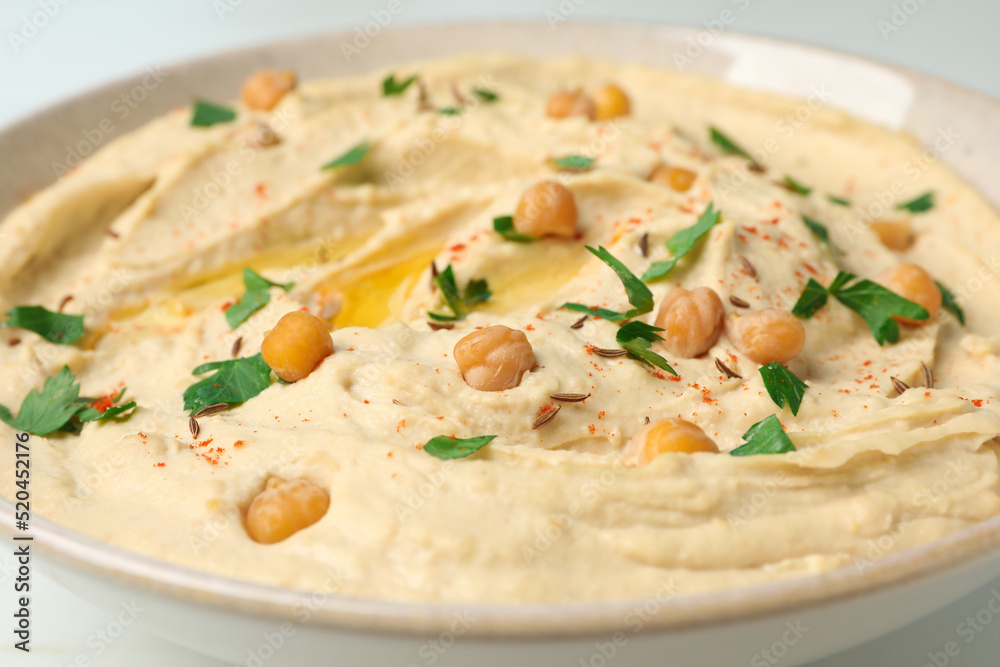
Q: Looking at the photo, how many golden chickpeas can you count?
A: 13